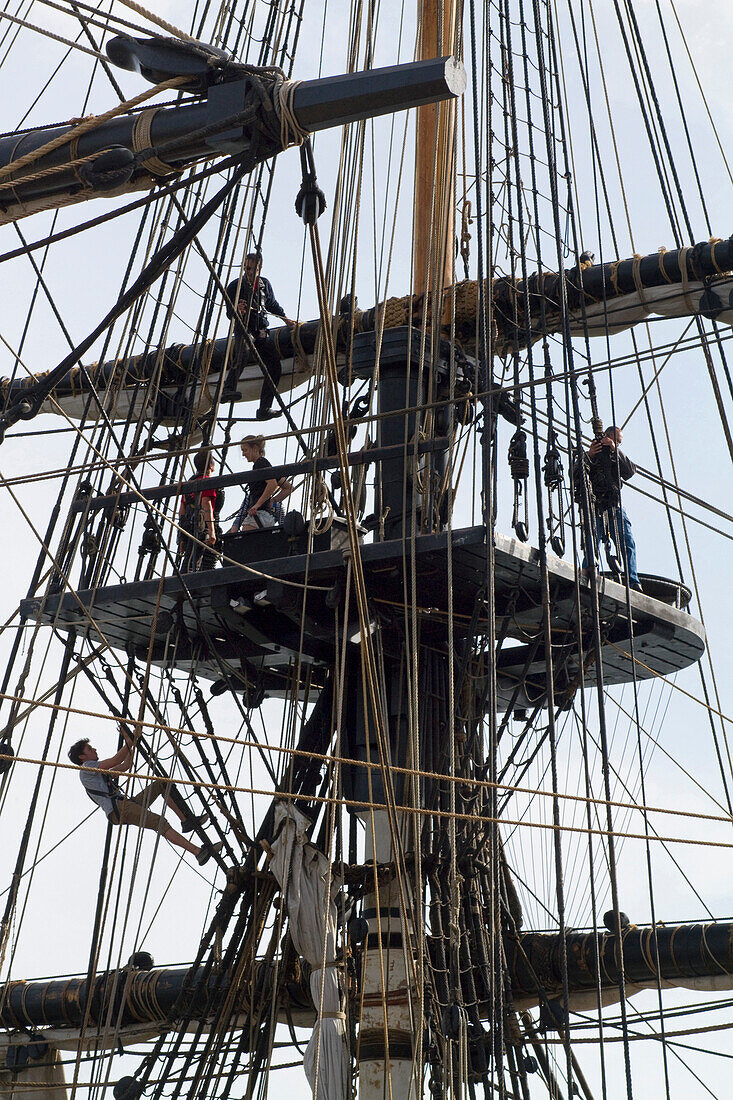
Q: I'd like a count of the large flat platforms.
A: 1